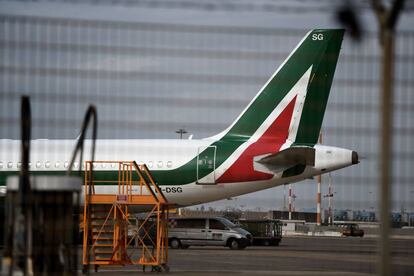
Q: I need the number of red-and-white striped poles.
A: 3